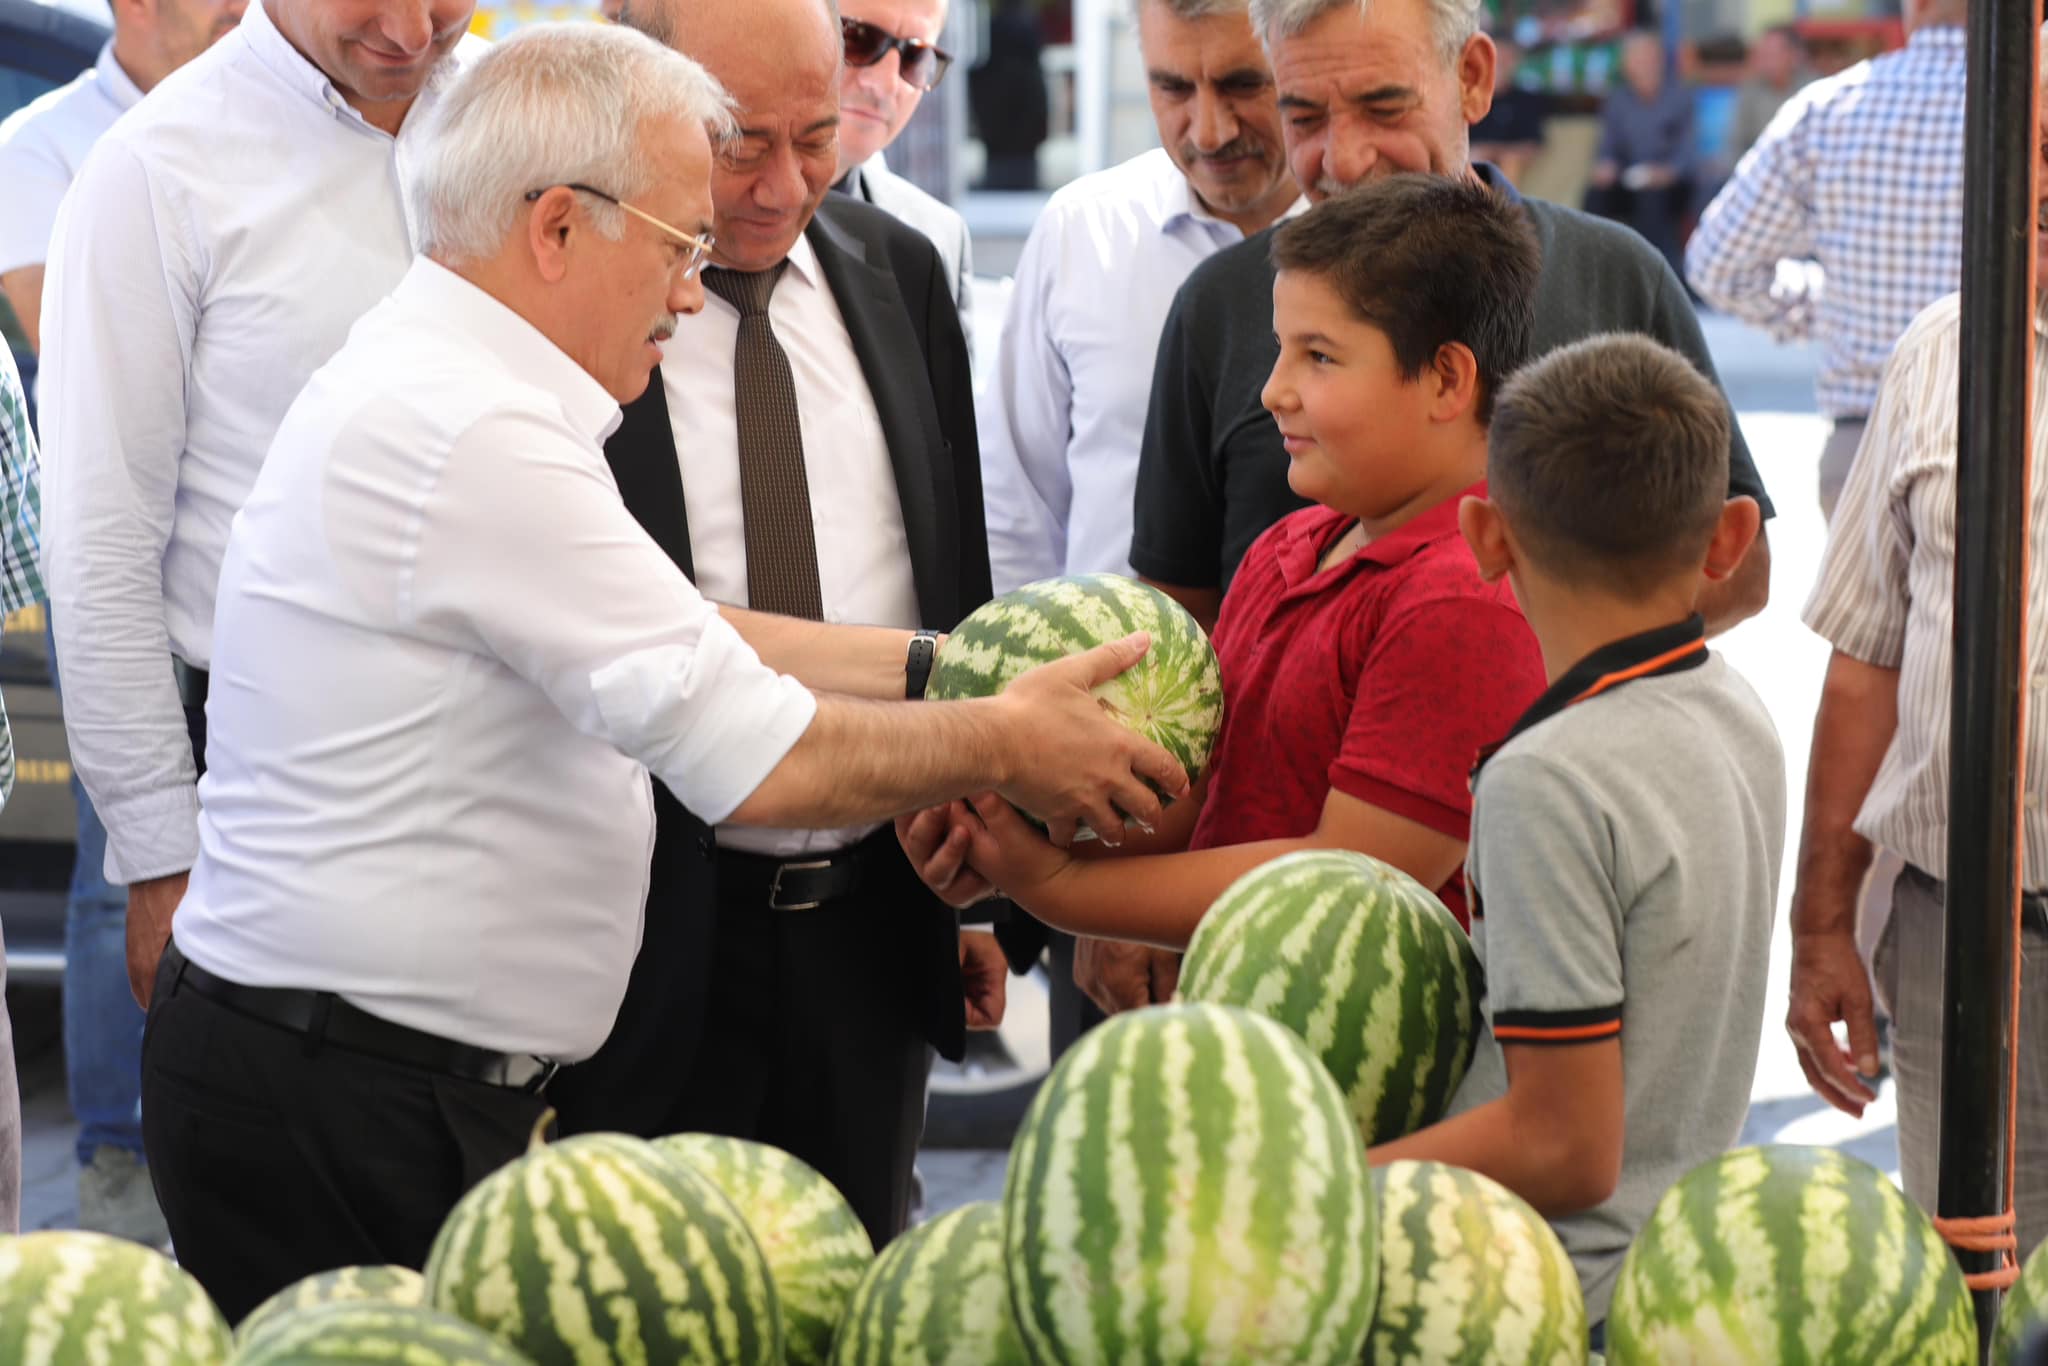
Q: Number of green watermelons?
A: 12